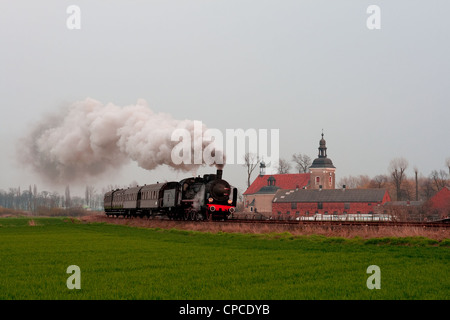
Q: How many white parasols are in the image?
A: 0